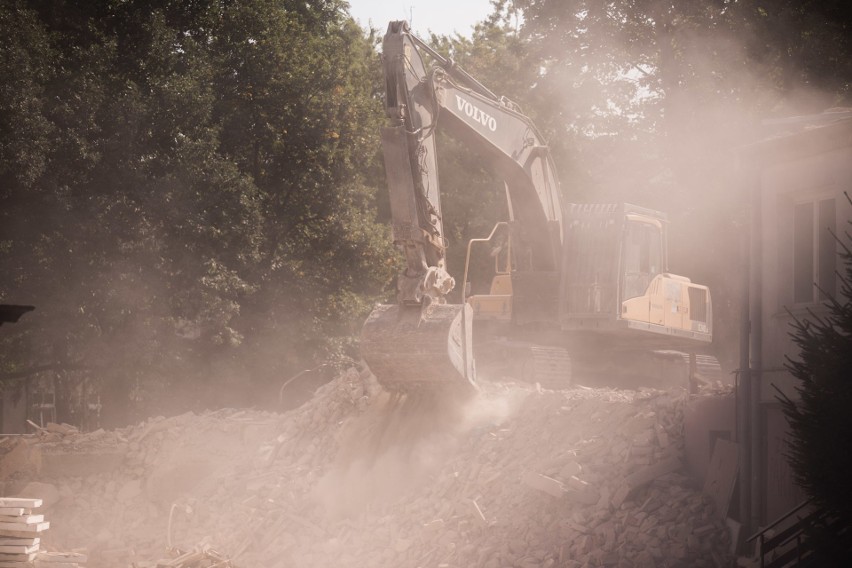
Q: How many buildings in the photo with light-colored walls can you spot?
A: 1